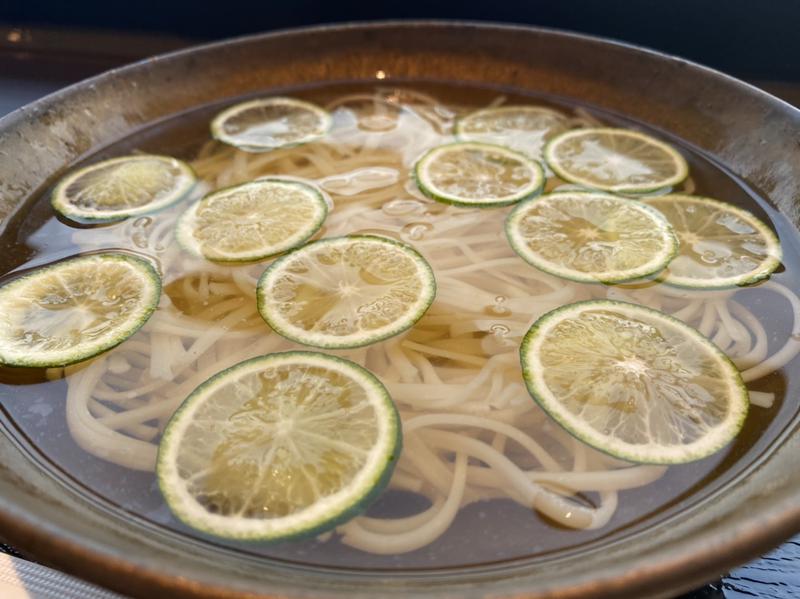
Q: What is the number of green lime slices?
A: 12